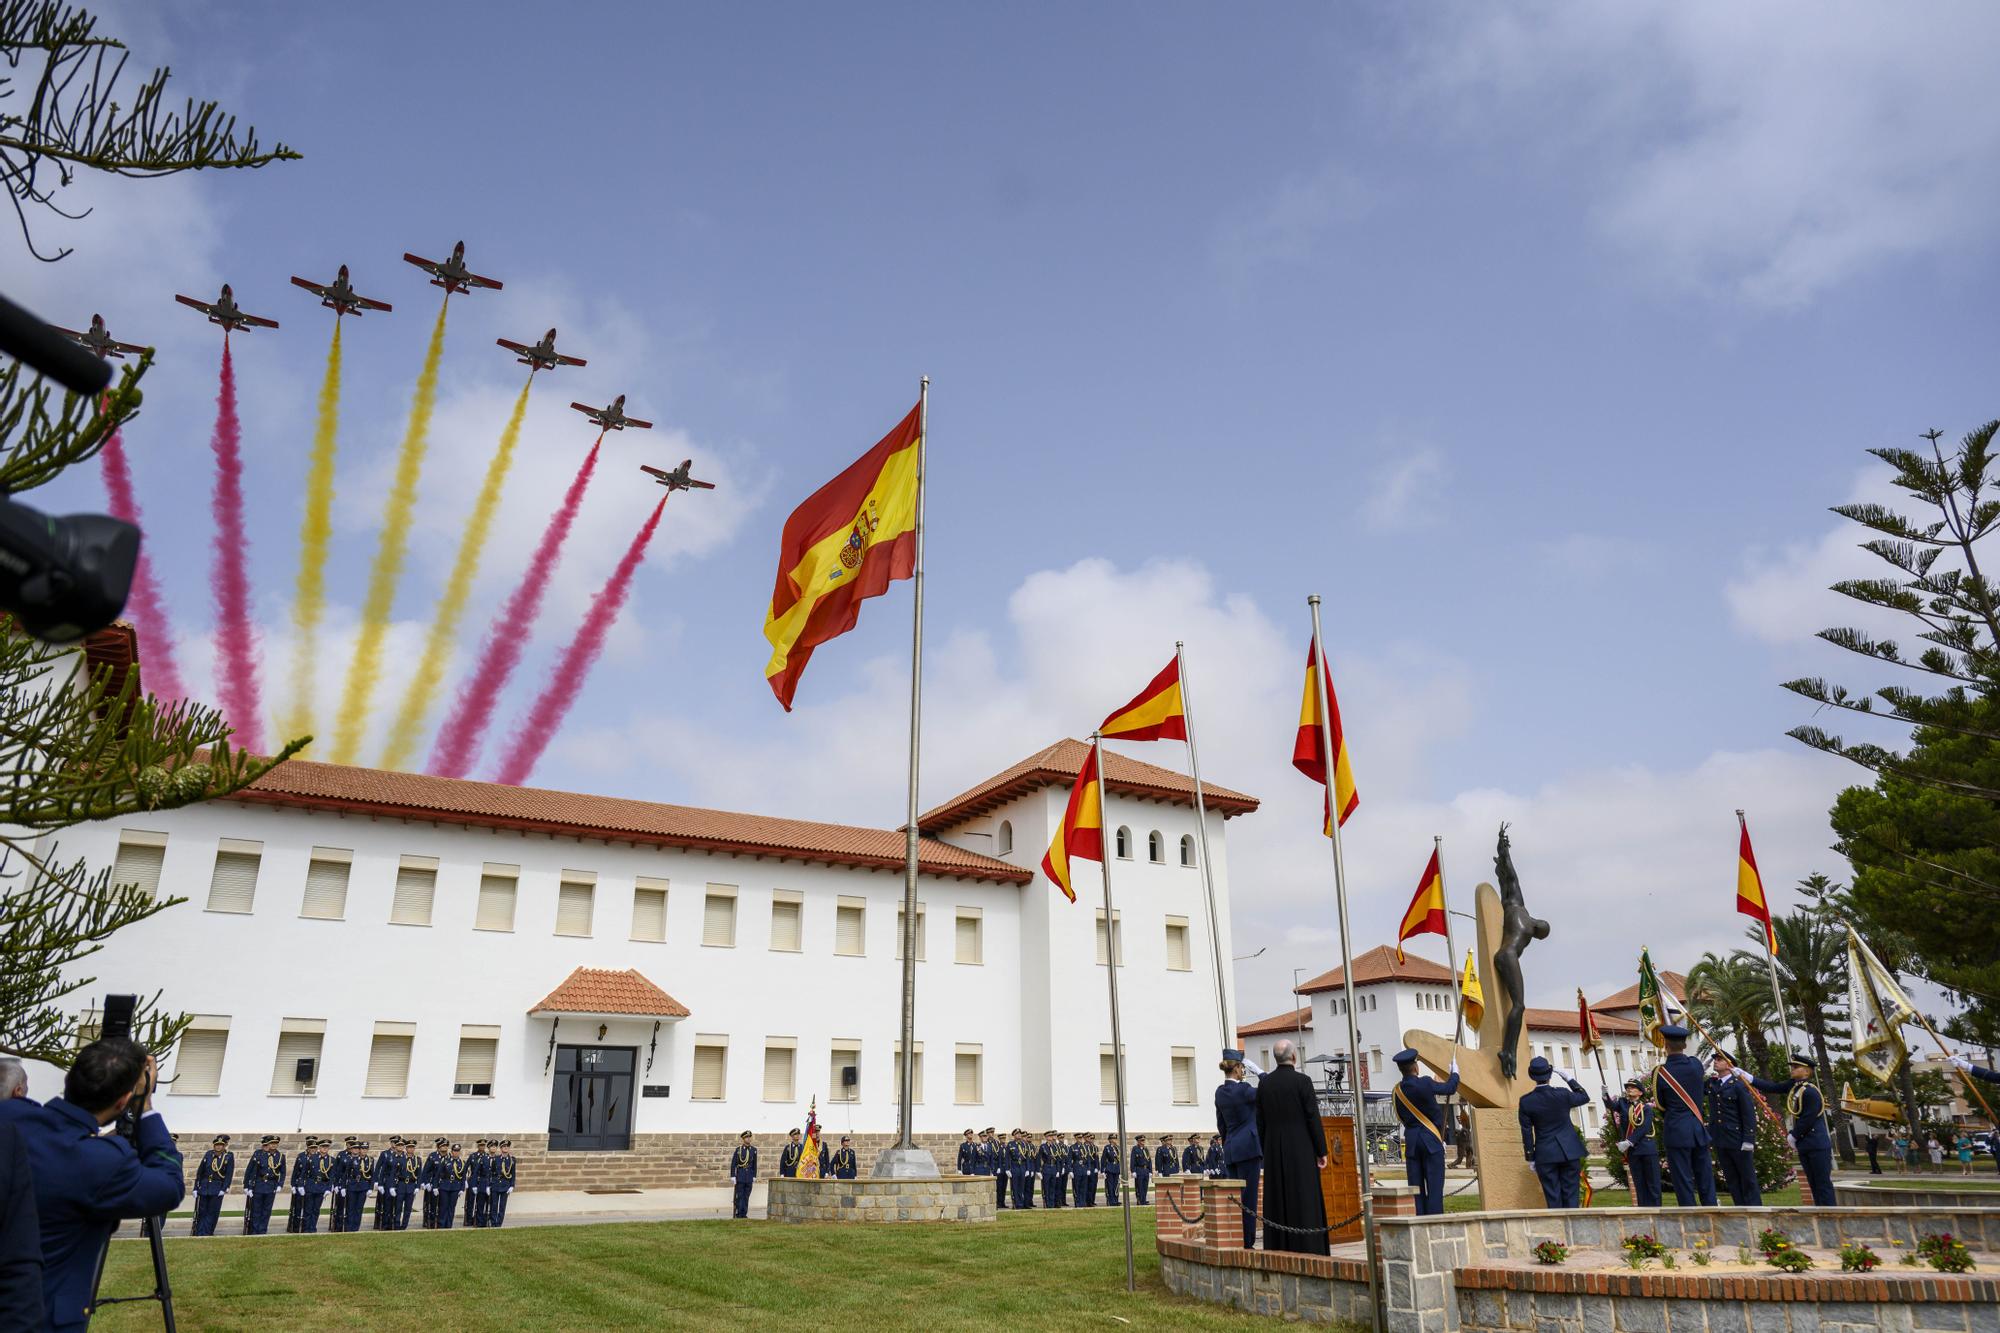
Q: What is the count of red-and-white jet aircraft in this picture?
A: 7